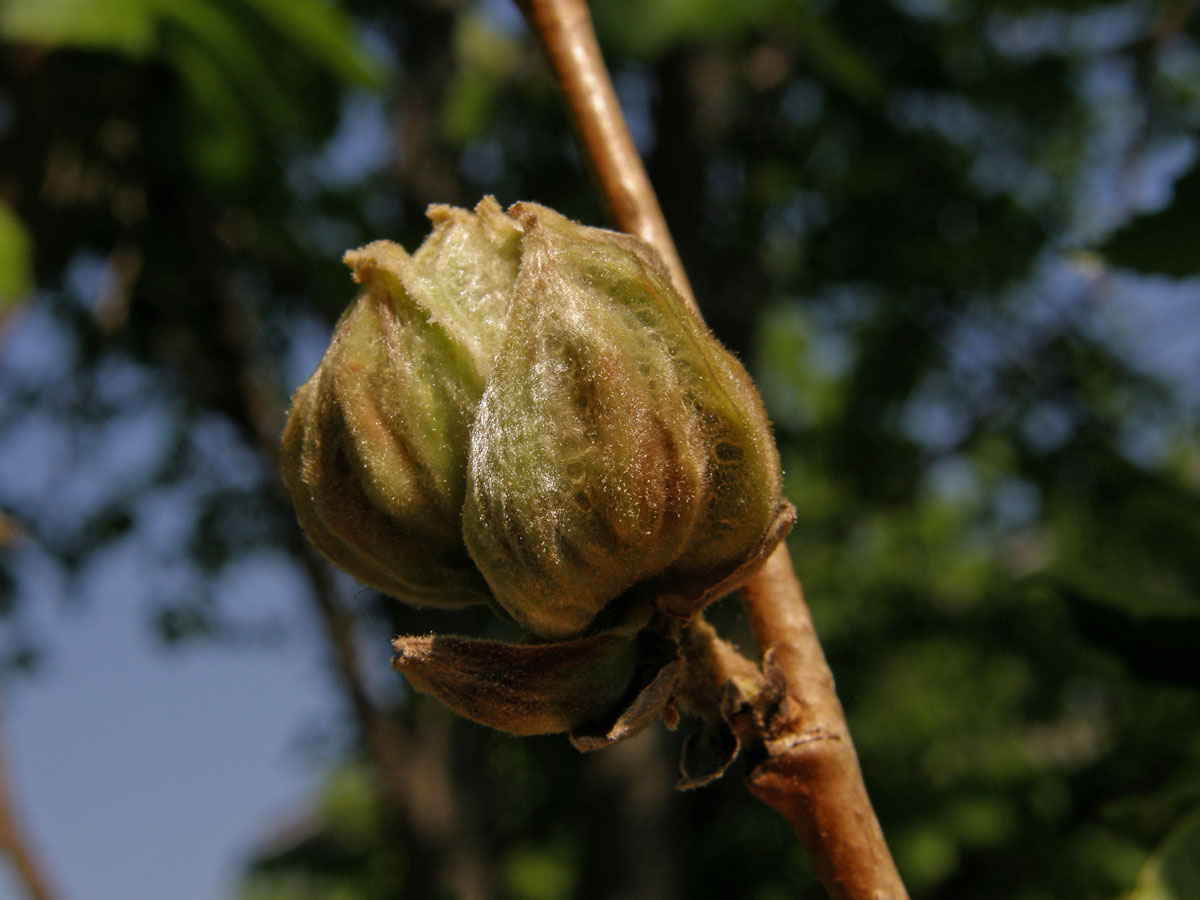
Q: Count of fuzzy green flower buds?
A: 1